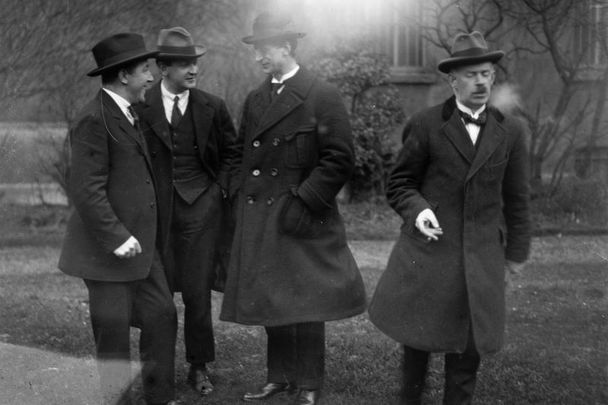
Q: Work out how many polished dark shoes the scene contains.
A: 3